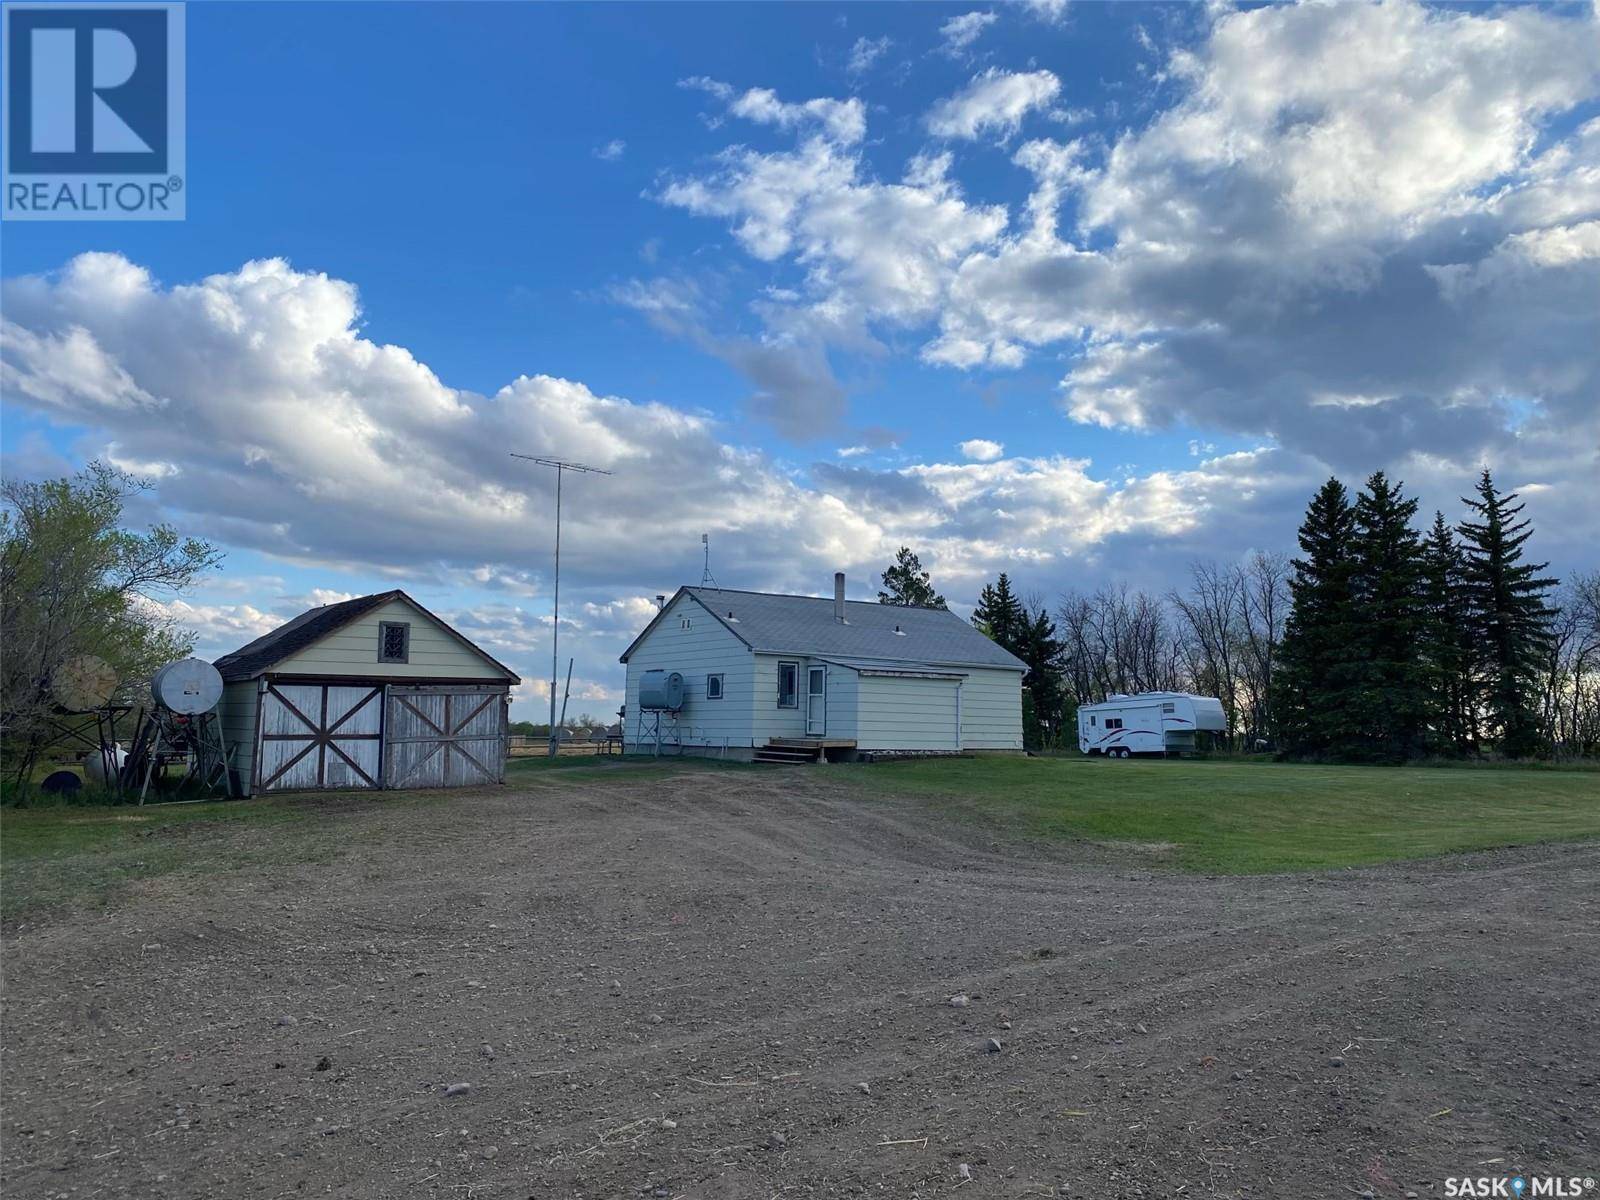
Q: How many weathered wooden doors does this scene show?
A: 2